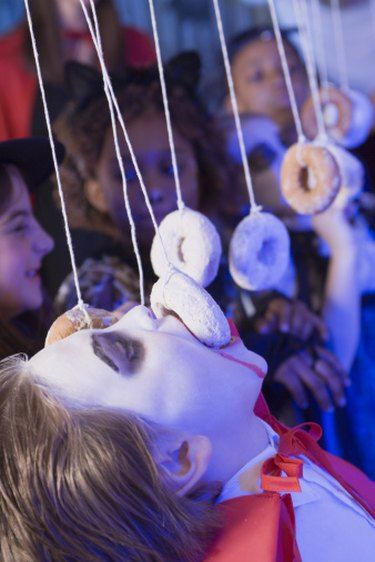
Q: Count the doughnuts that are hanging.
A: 8